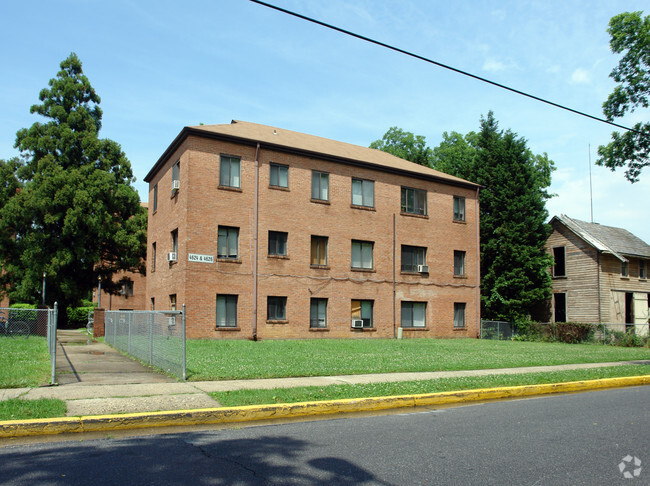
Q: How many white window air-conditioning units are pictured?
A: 5